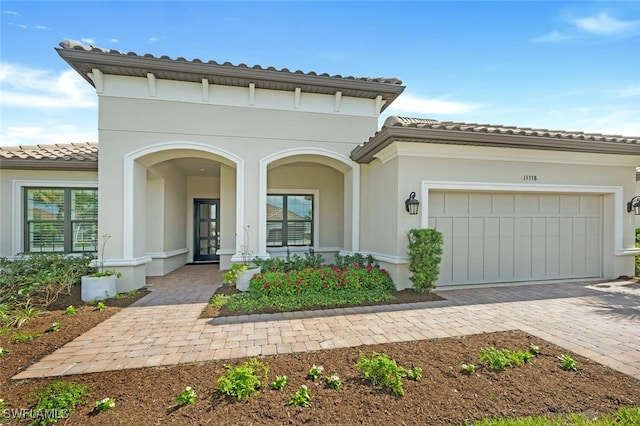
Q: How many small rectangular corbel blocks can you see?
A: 7